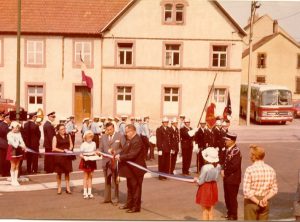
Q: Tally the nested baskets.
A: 0